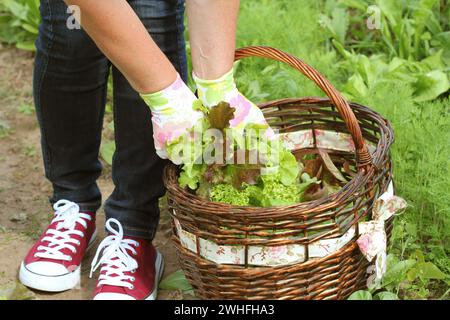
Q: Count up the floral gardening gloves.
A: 2